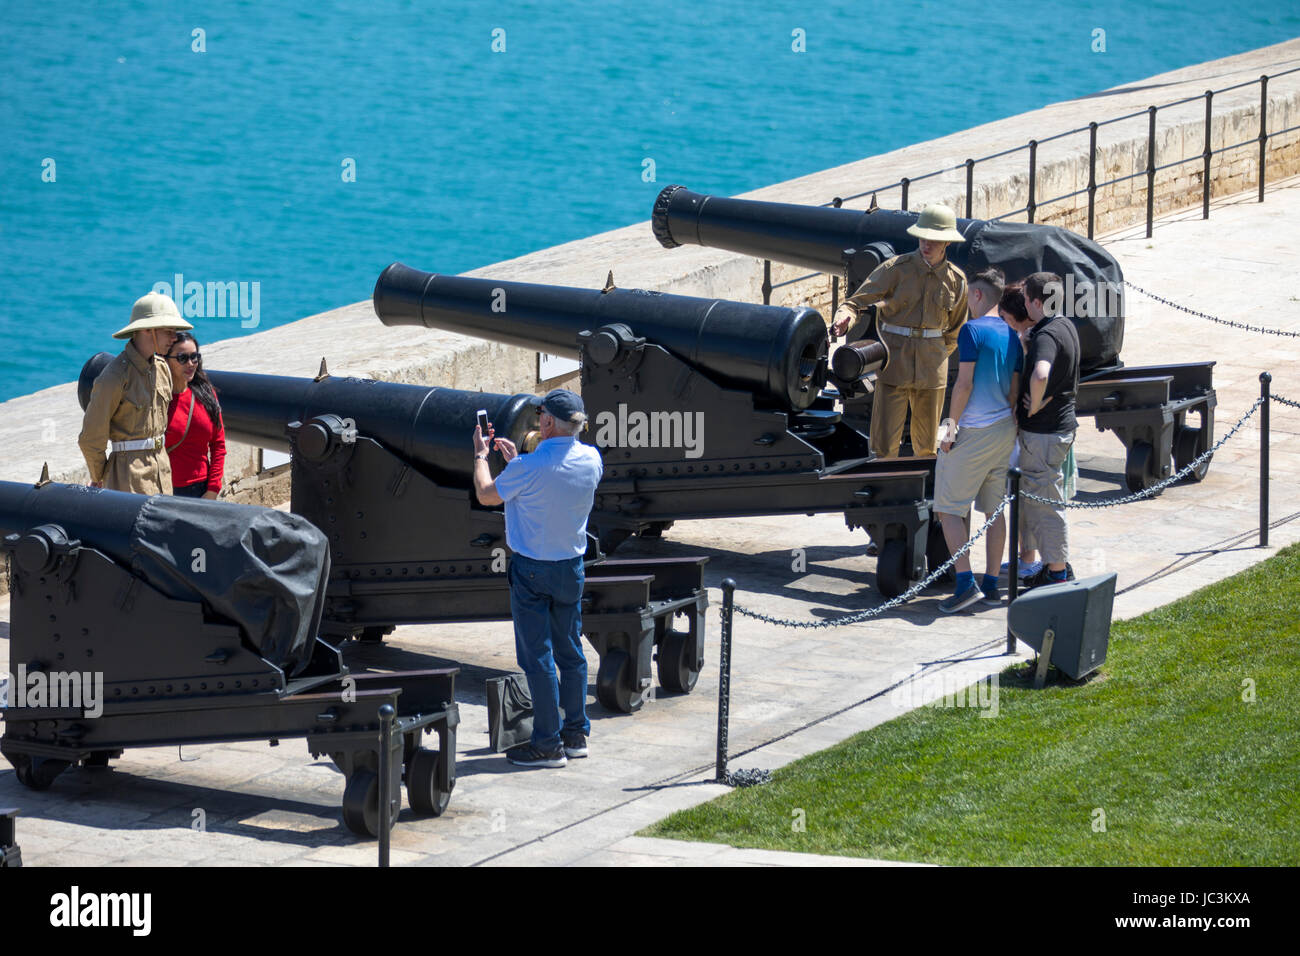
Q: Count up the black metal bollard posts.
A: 4